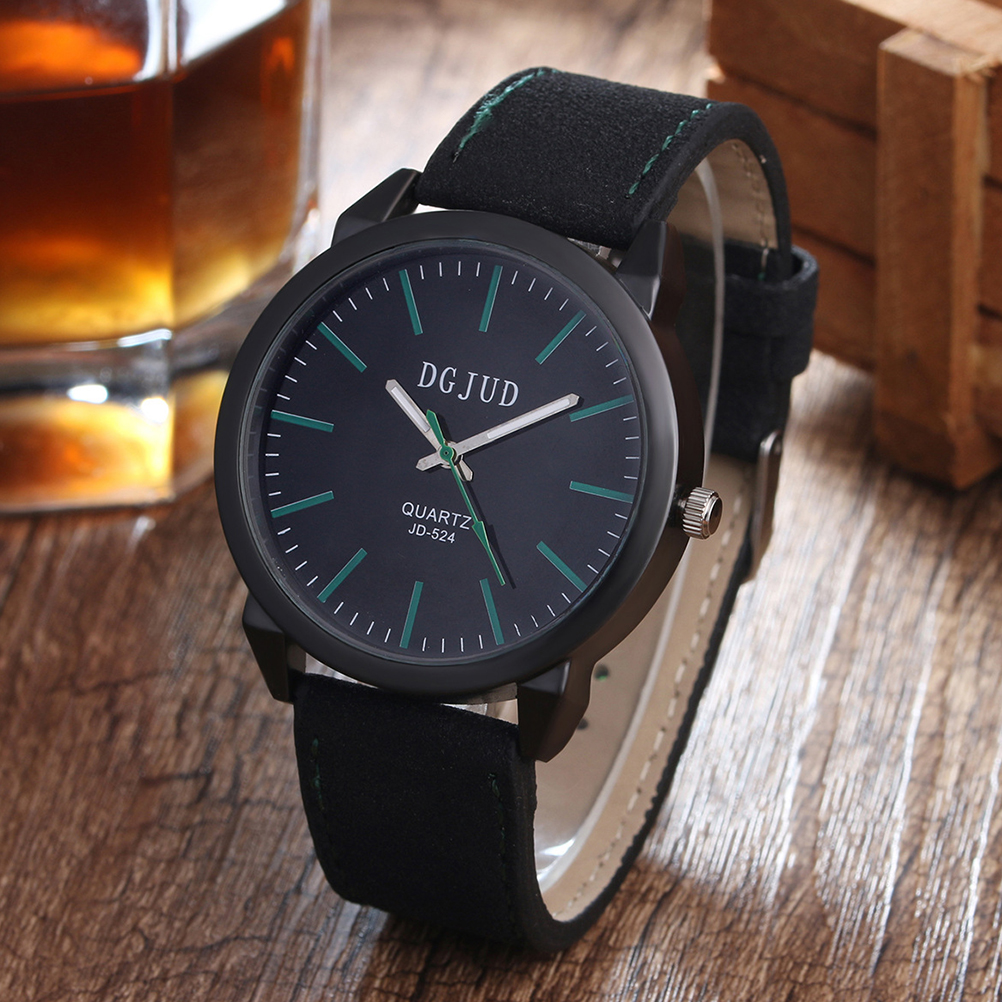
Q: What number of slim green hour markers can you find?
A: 12